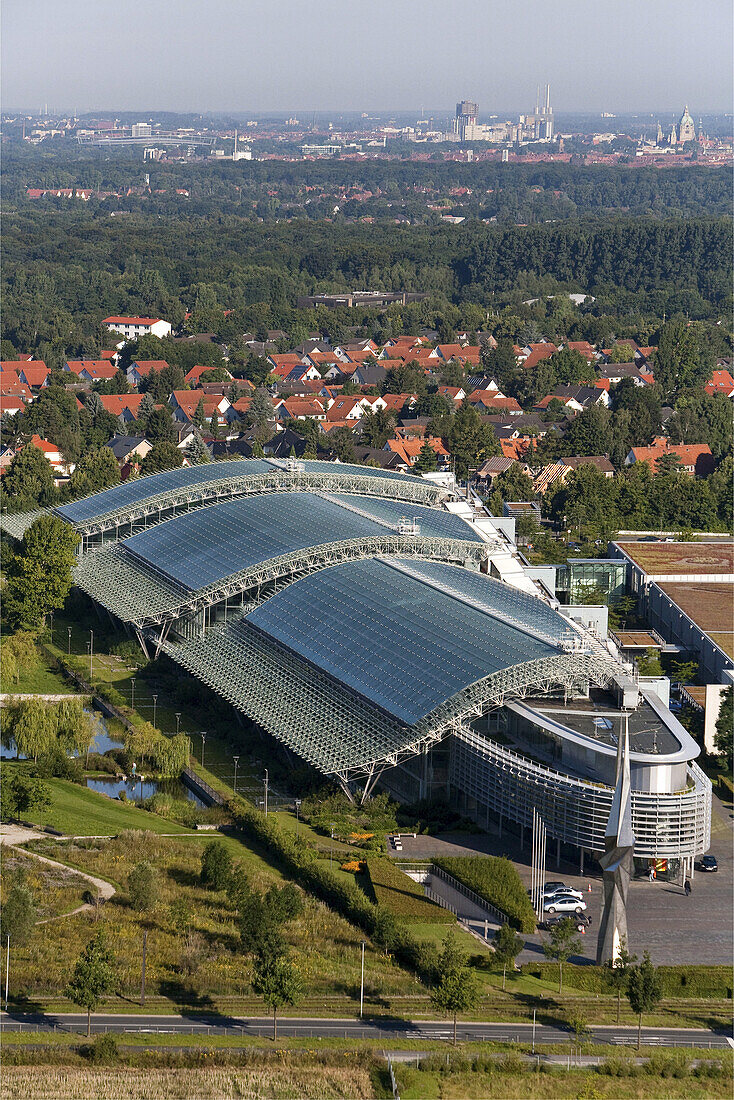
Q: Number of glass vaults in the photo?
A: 3